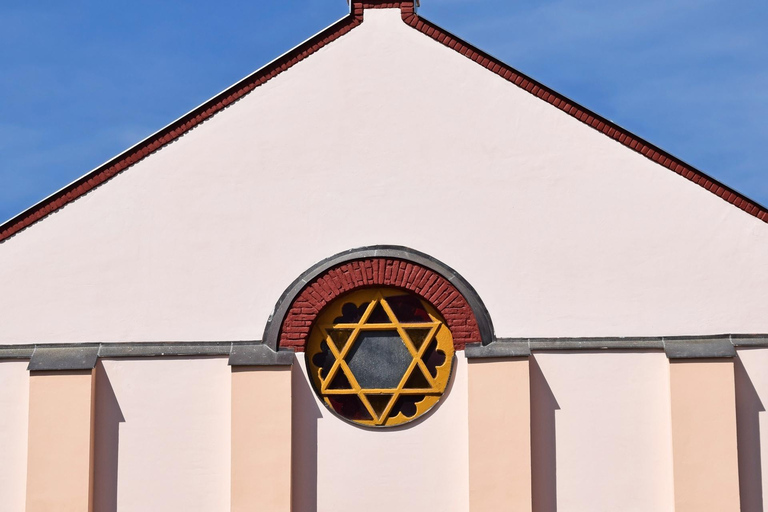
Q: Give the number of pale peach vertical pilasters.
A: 4